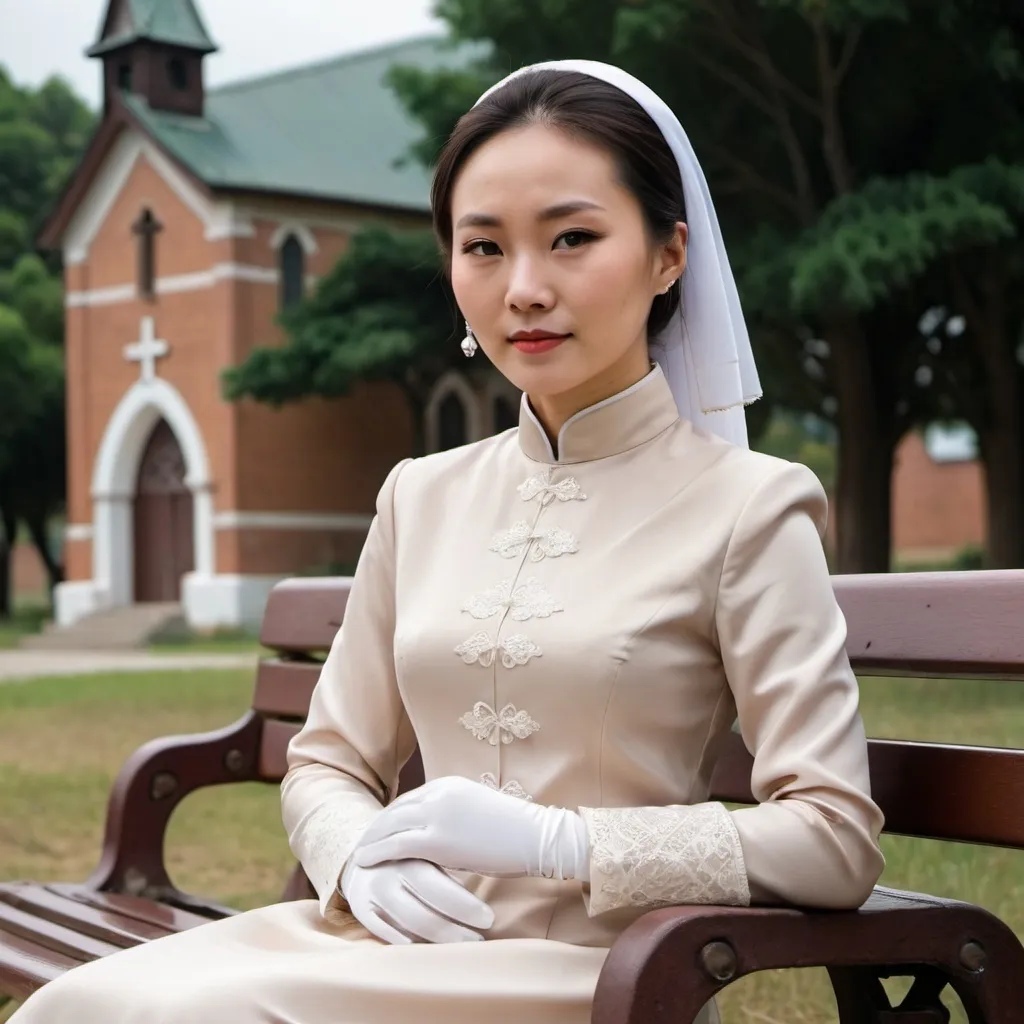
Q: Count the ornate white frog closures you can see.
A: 6